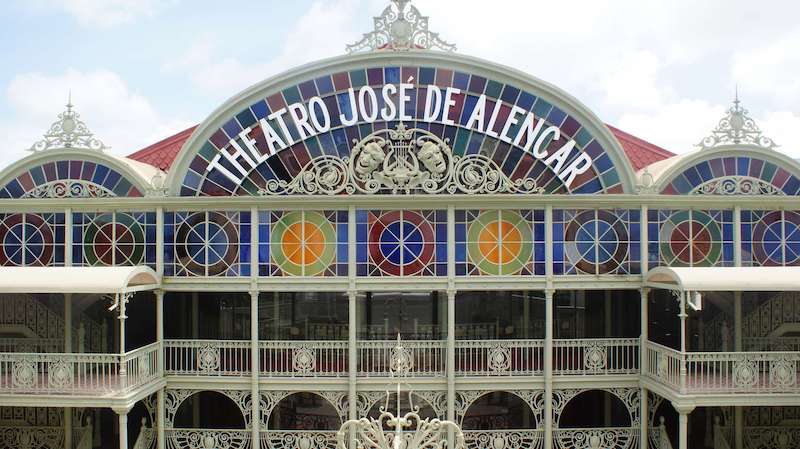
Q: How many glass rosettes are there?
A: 9